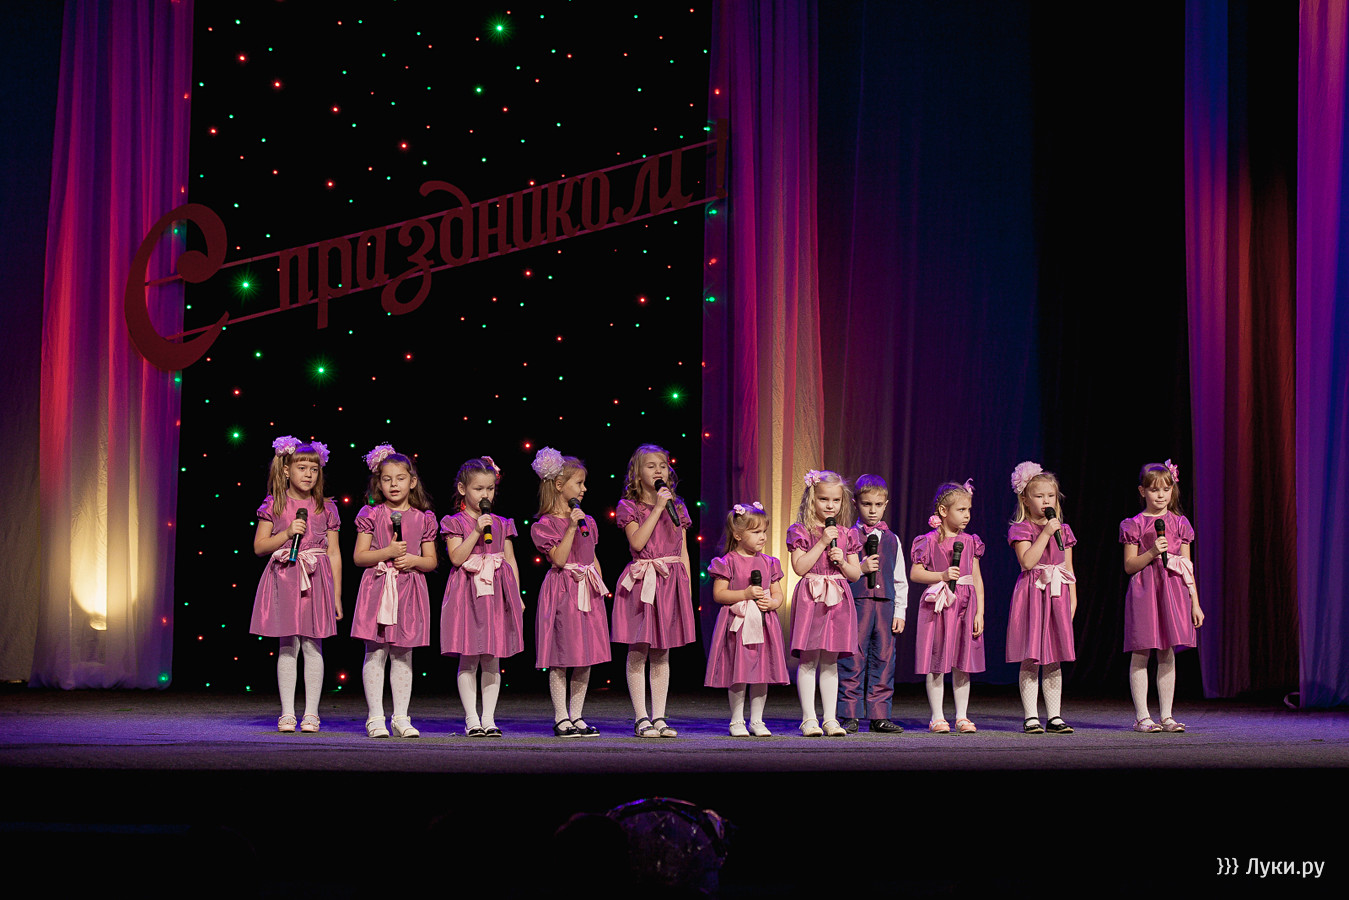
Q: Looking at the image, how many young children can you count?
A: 11